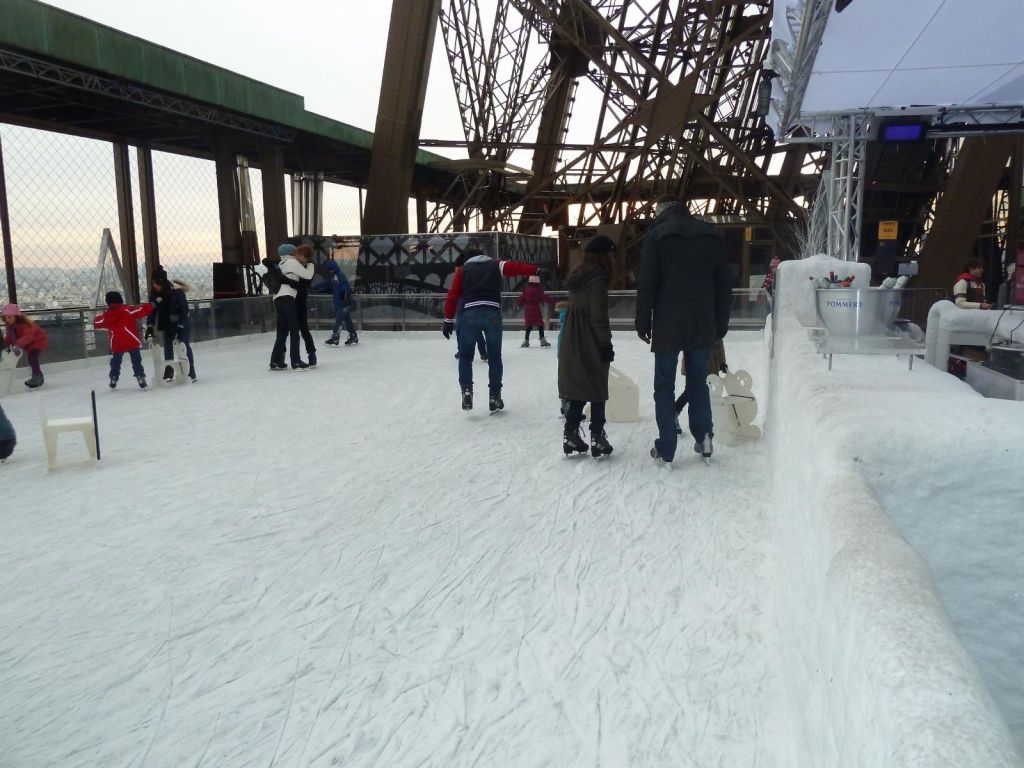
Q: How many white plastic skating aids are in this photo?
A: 5